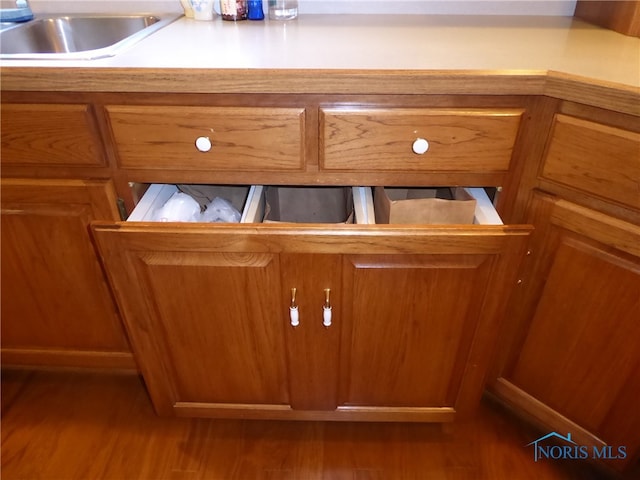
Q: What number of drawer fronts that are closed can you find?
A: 4